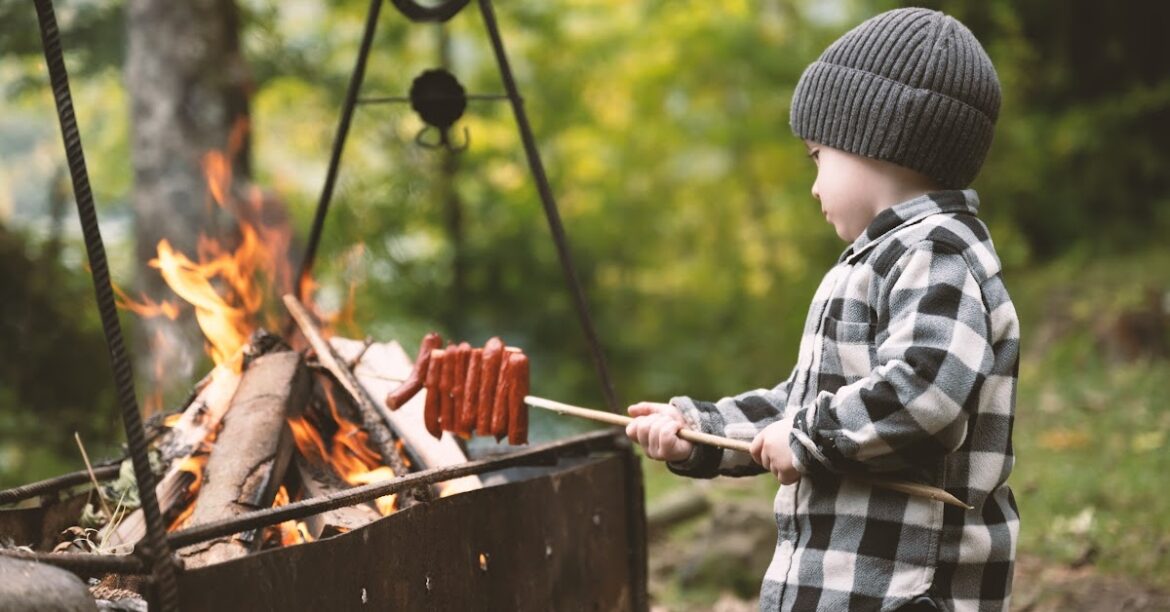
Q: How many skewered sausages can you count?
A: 8